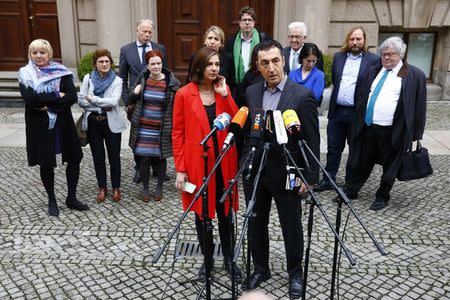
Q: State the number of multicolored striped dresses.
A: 1